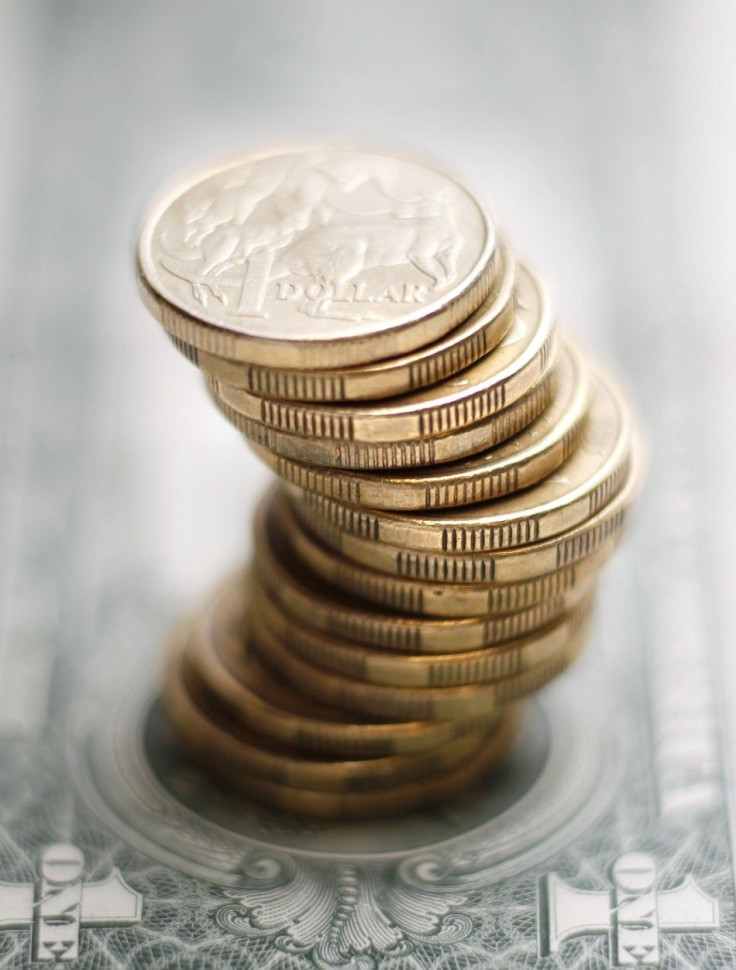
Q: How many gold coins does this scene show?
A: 14